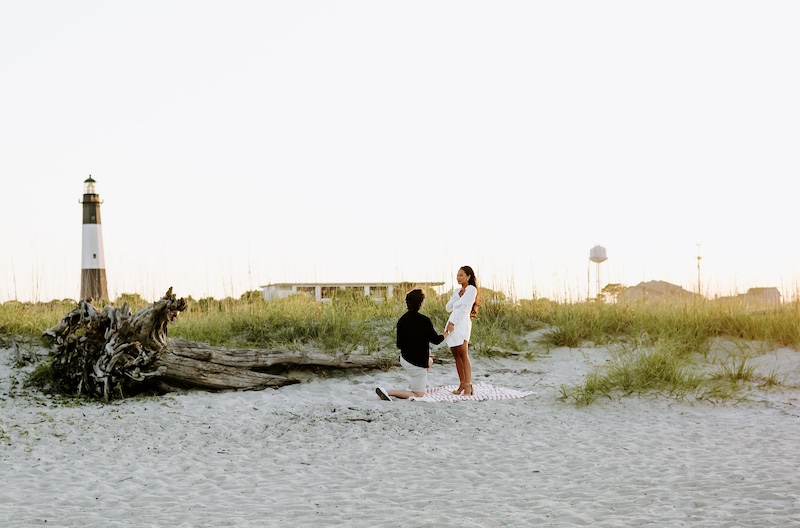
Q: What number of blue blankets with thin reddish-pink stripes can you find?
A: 0